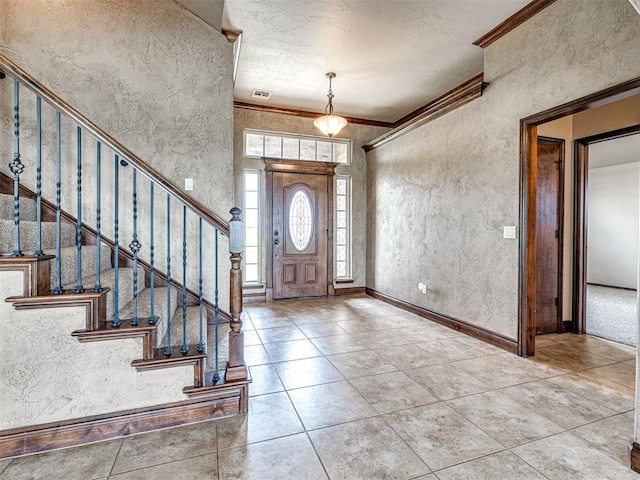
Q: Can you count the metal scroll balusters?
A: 2